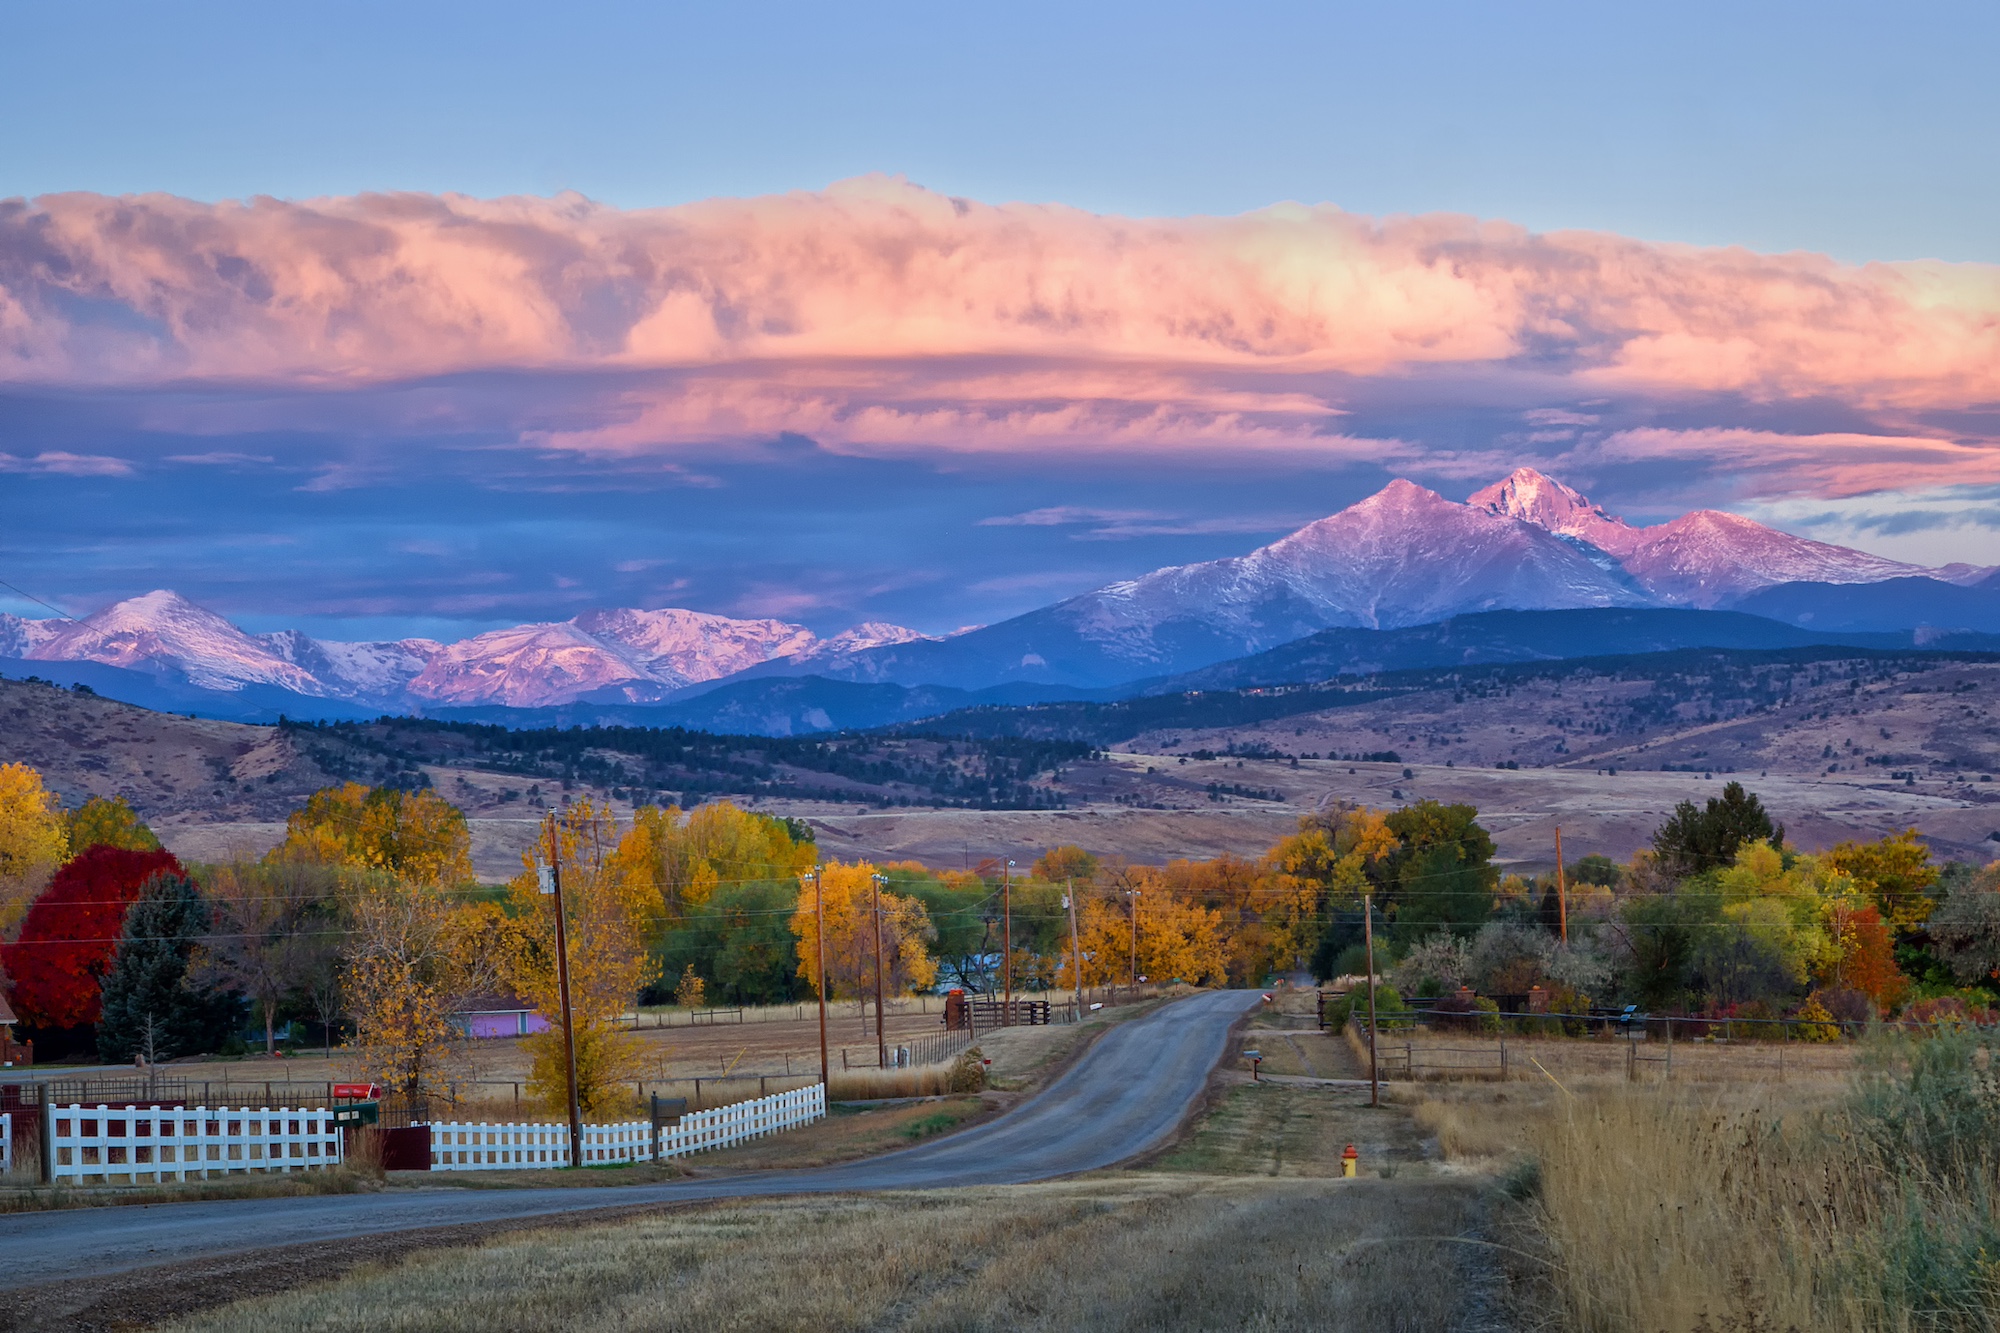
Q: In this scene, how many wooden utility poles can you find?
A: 8